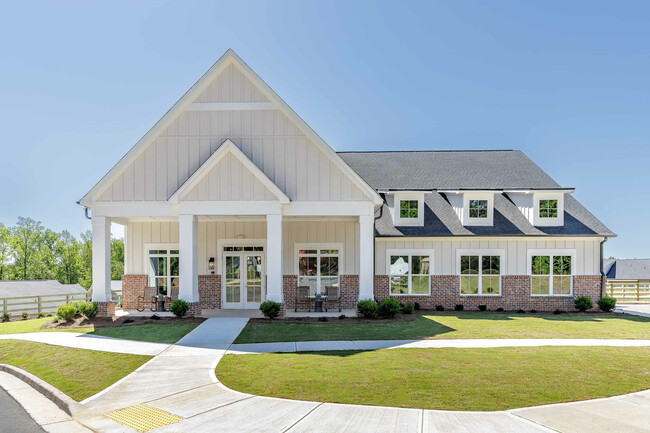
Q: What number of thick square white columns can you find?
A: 4